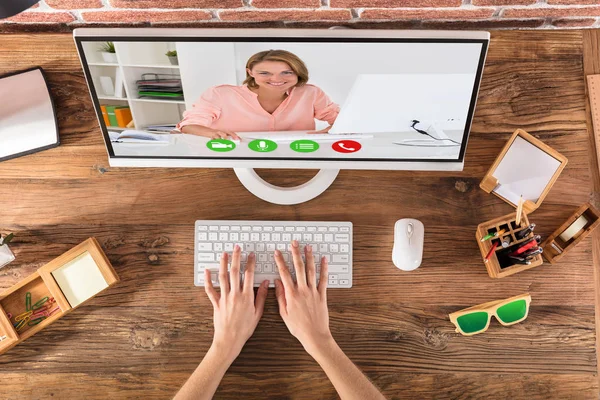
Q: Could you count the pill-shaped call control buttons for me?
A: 4